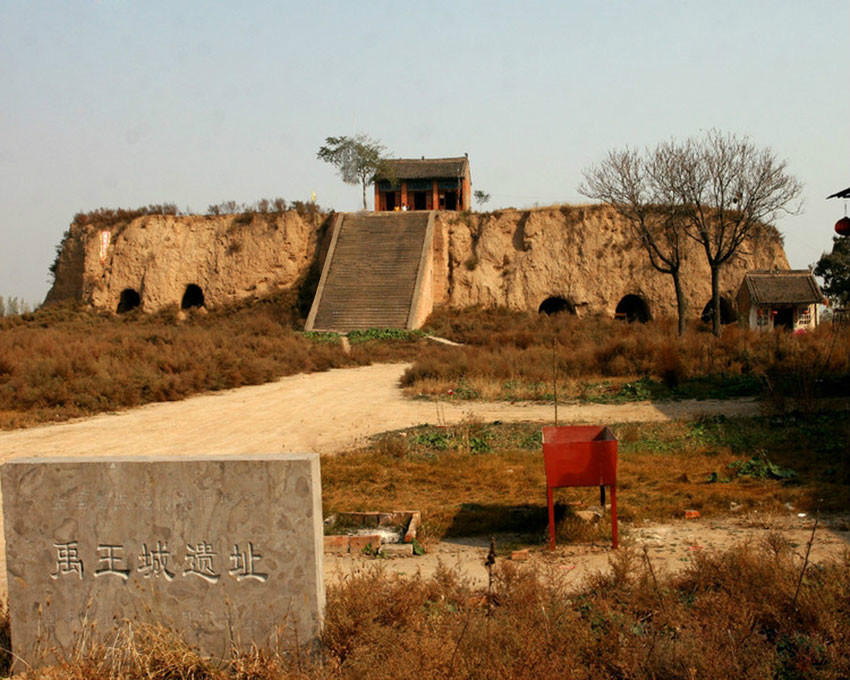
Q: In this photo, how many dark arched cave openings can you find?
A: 5